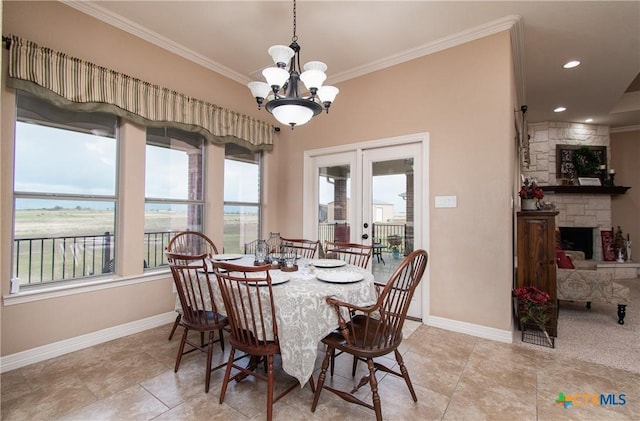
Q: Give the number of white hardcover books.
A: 0